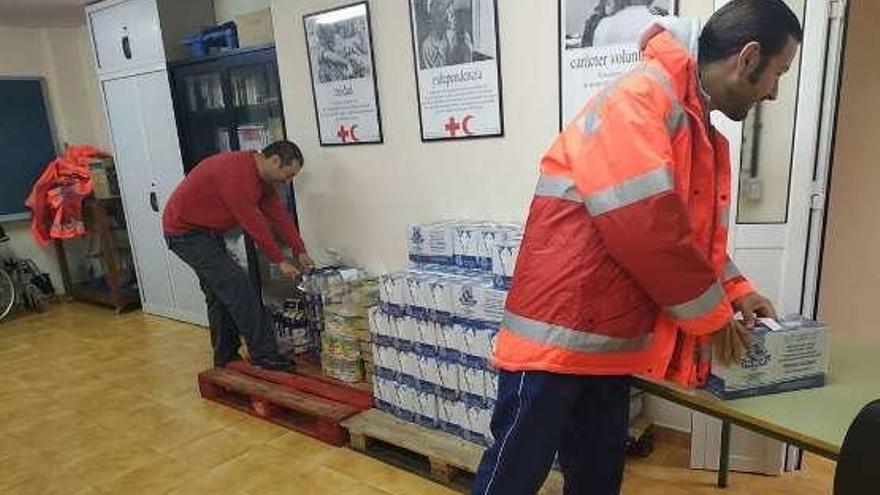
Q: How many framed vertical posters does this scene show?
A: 3